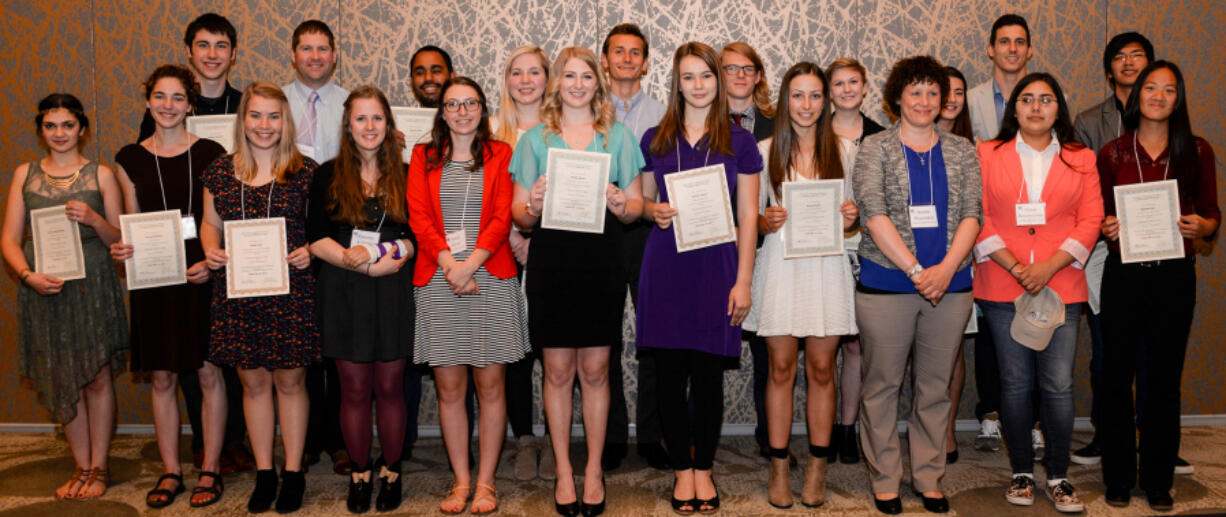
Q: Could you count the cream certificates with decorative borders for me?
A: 9